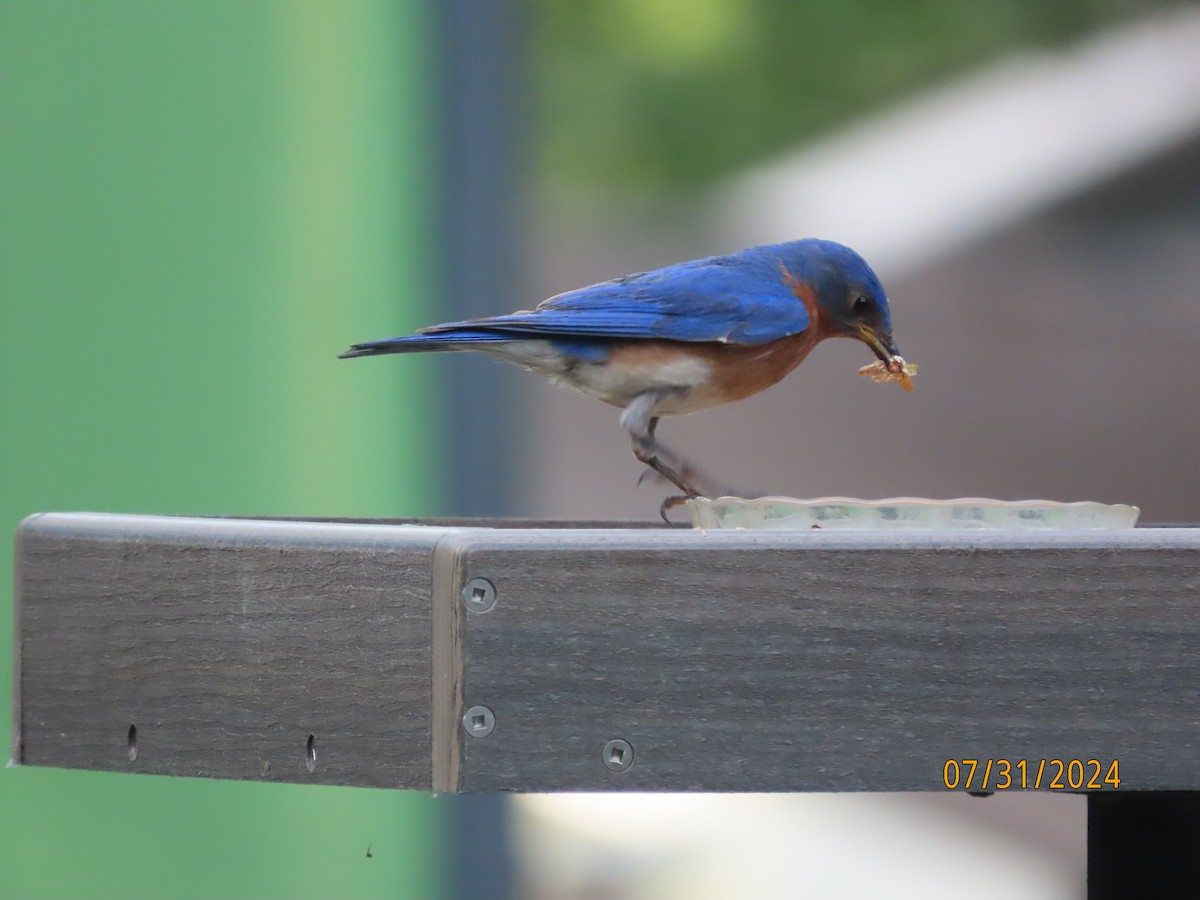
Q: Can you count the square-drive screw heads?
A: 3